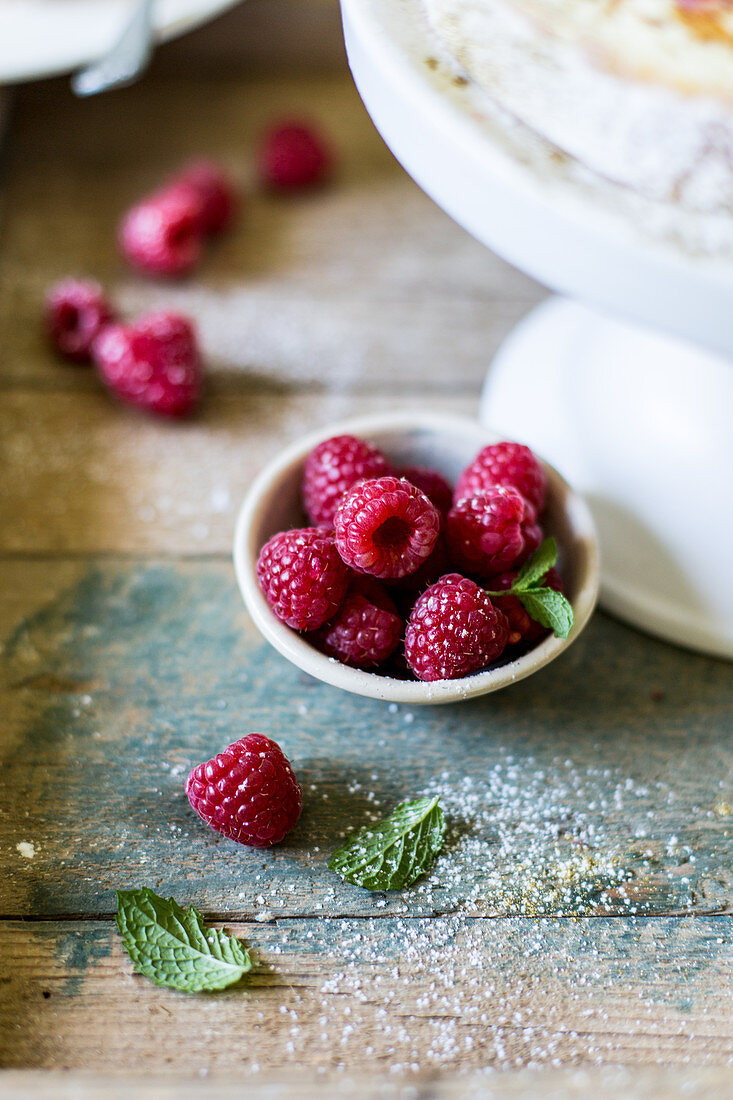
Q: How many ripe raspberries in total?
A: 15